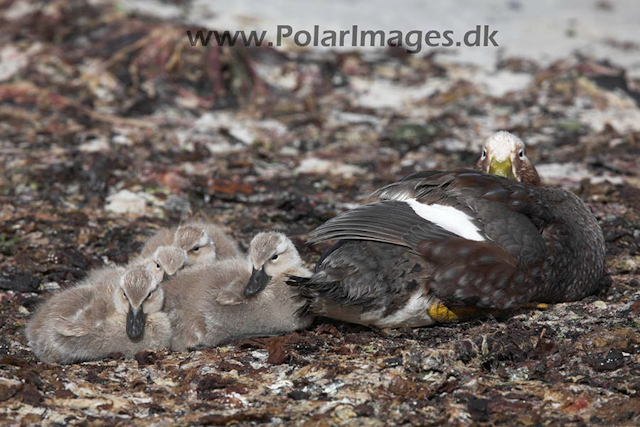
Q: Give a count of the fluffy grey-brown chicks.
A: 4